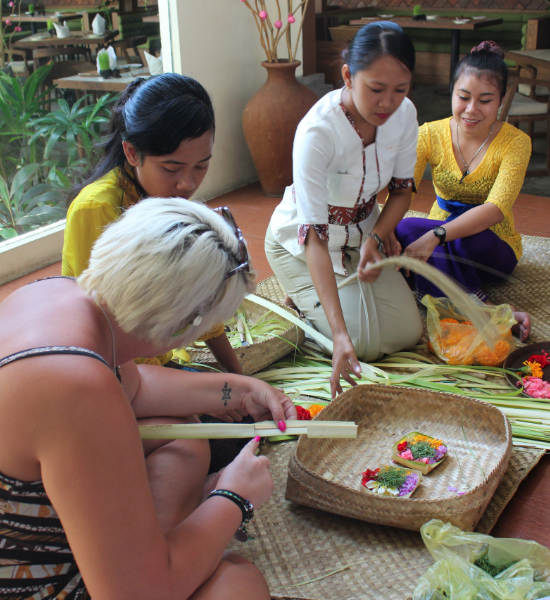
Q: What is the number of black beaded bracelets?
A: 1